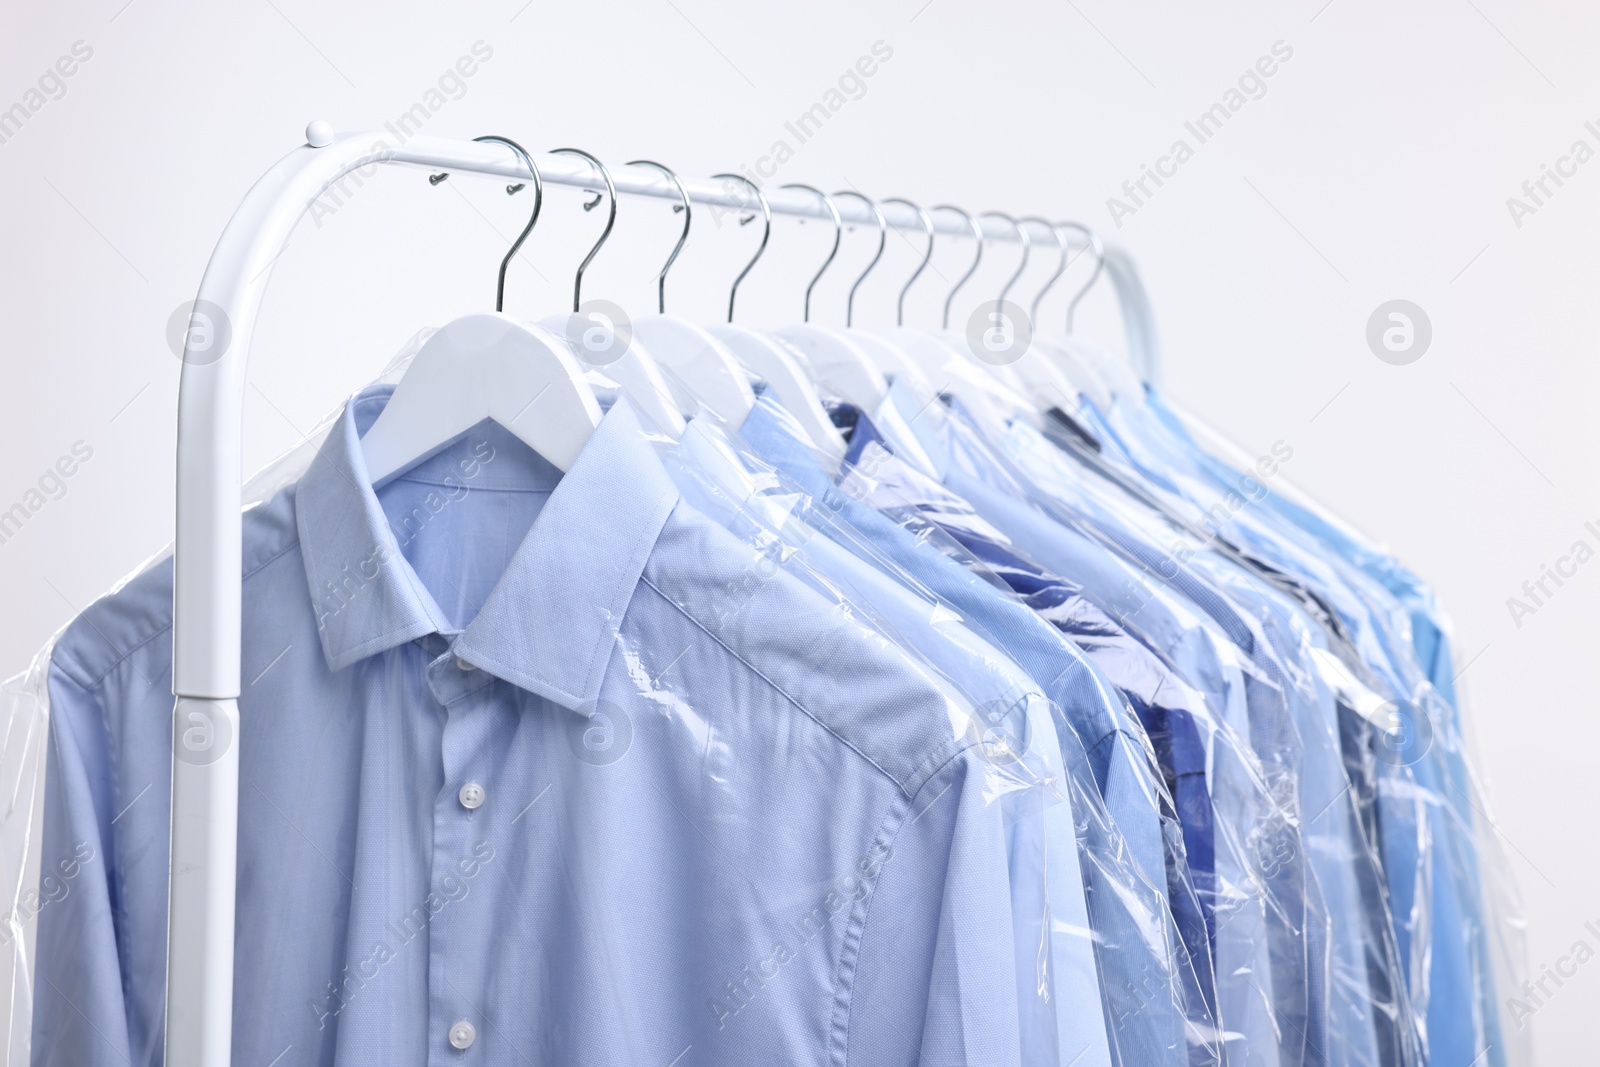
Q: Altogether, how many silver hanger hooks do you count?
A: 11